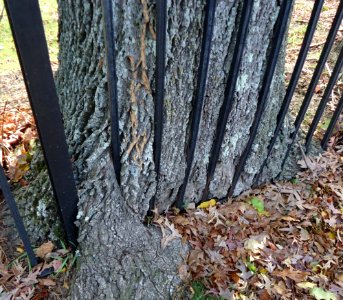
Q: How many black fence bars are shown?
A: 11